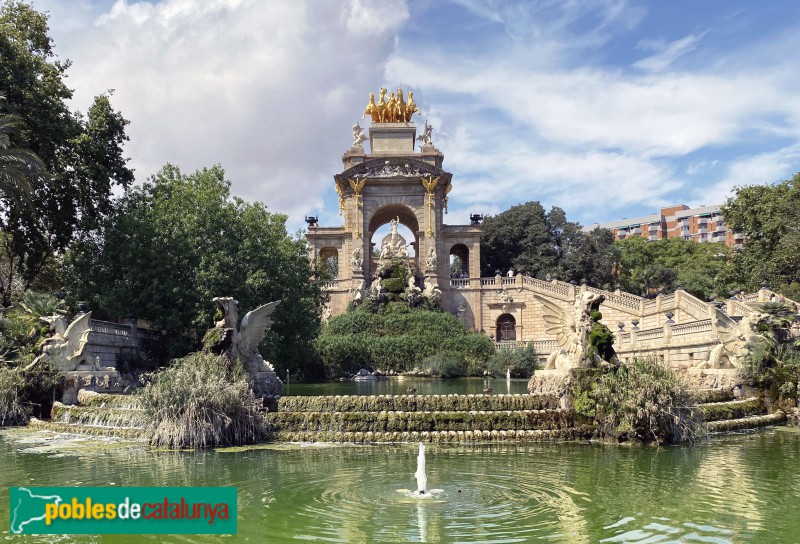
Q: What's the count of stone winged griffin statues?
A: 4